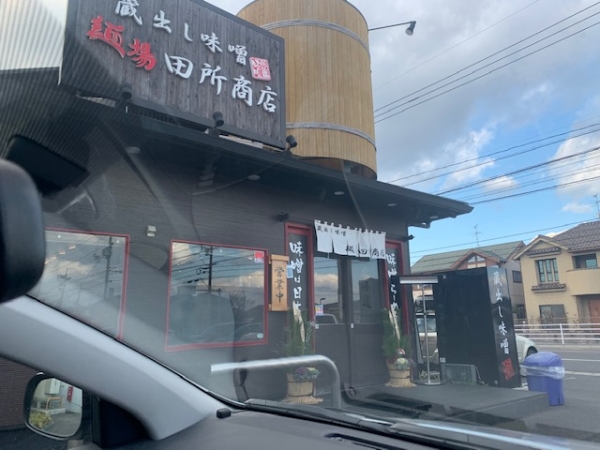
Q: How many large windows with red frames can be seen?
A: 2